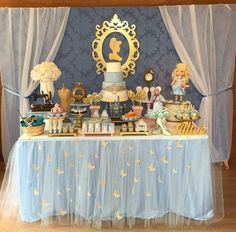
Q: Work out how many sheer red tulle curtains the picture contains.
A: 0